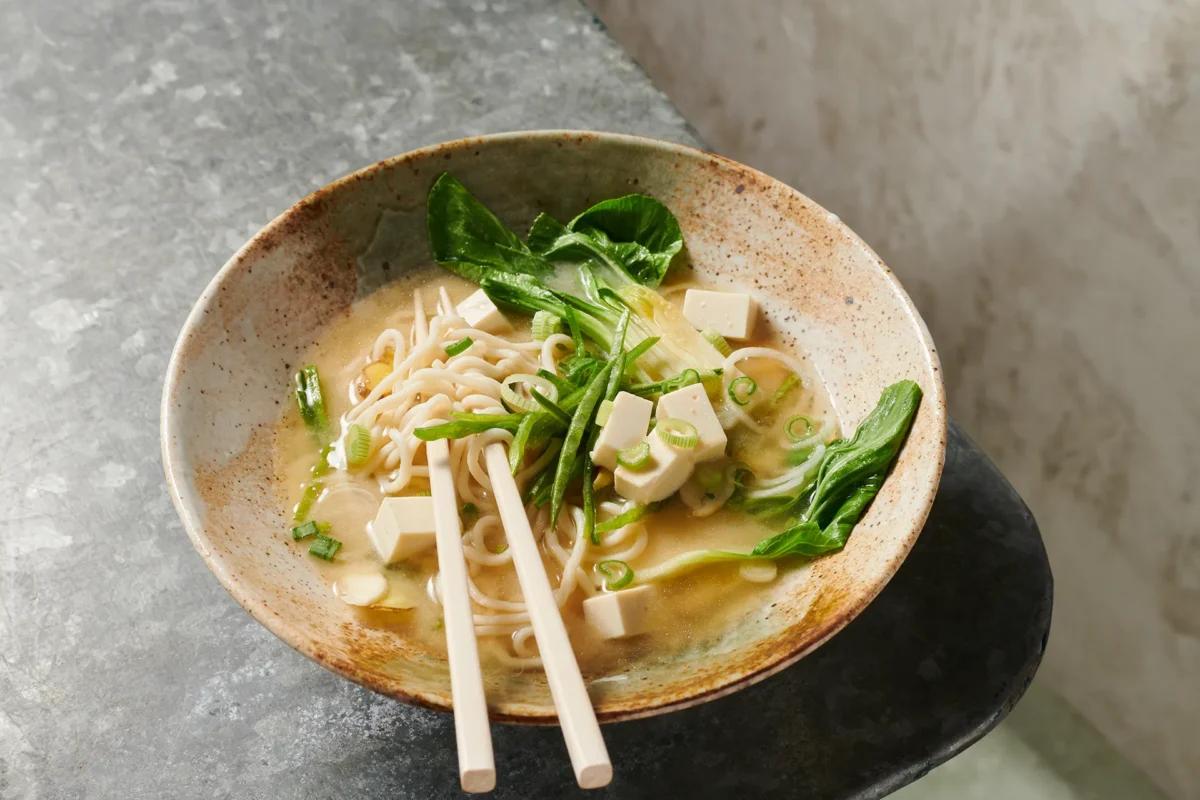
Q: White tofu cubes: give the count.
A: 7